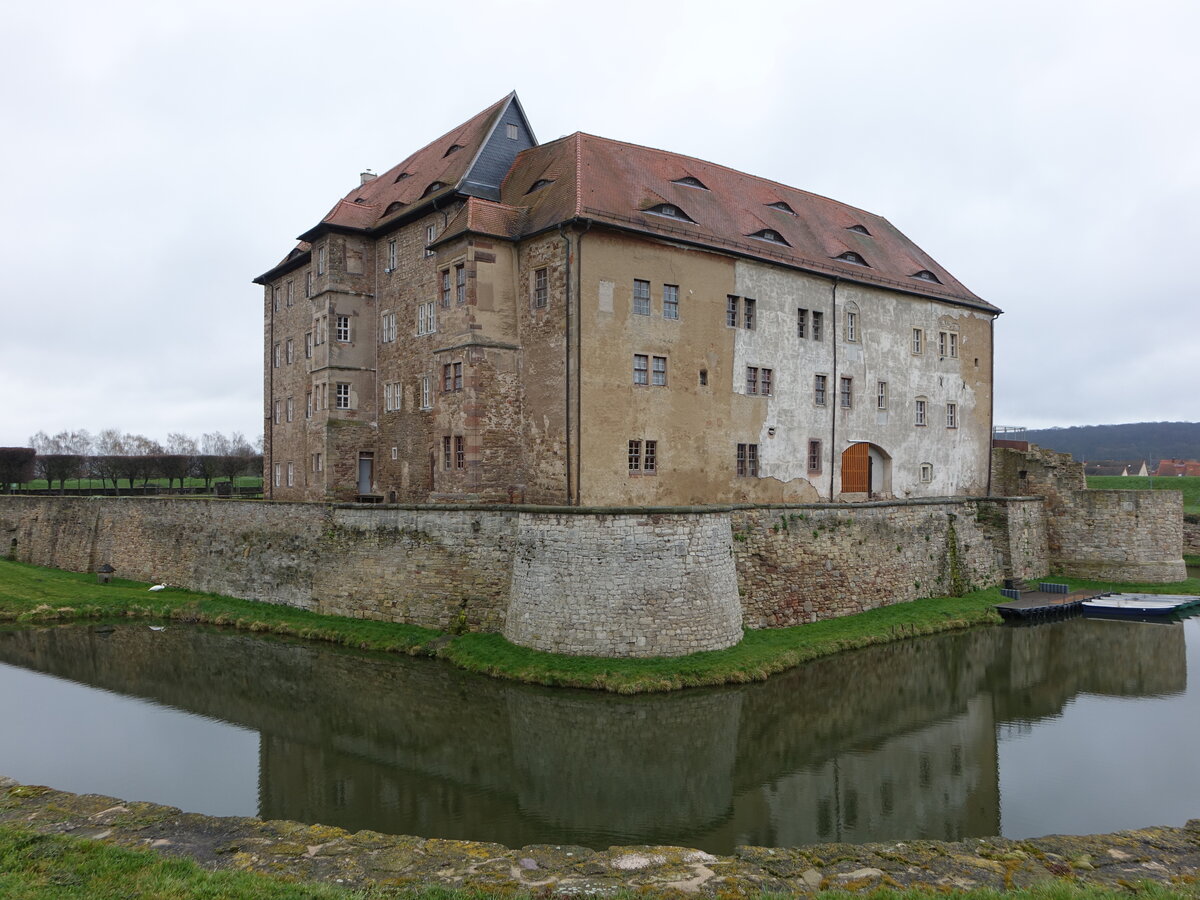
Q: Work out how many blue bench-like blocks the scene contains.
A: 2